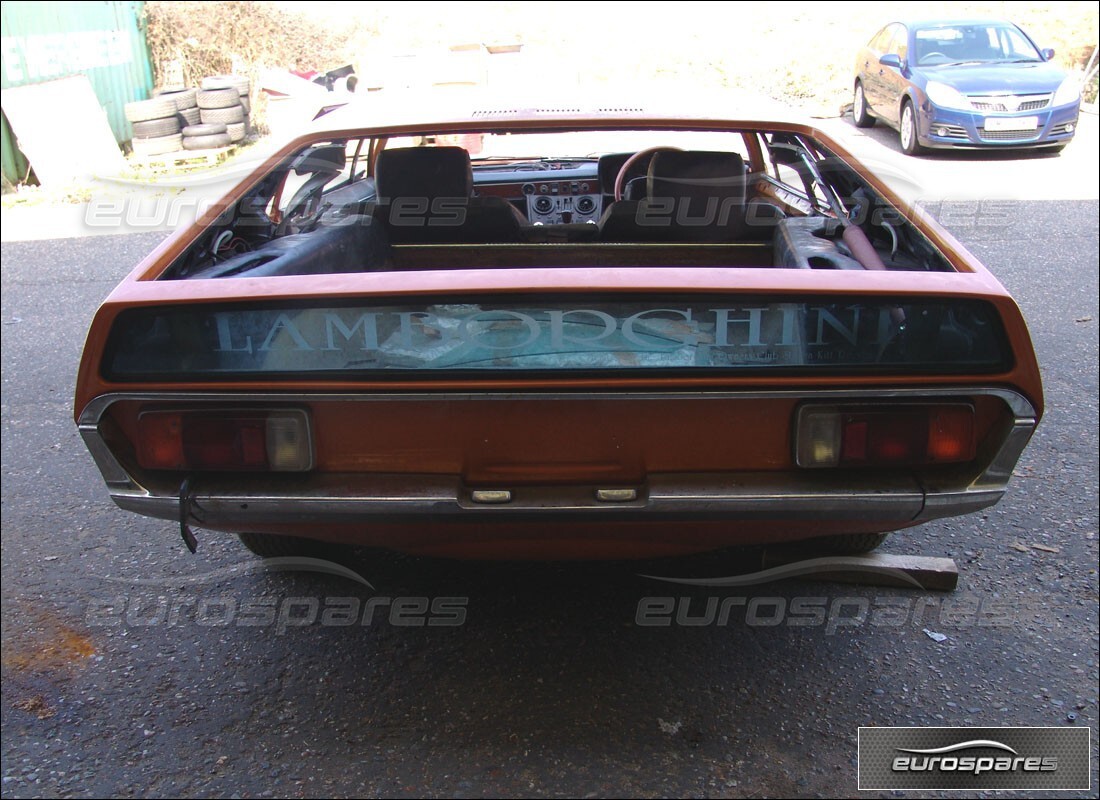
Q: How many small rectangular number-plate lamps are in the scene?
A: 2